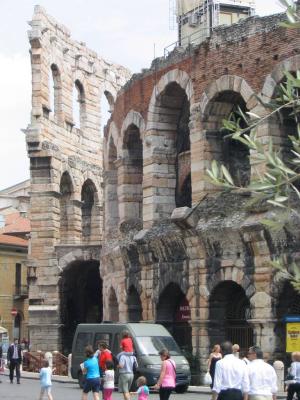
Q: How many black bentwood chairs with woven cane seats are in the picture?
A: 0